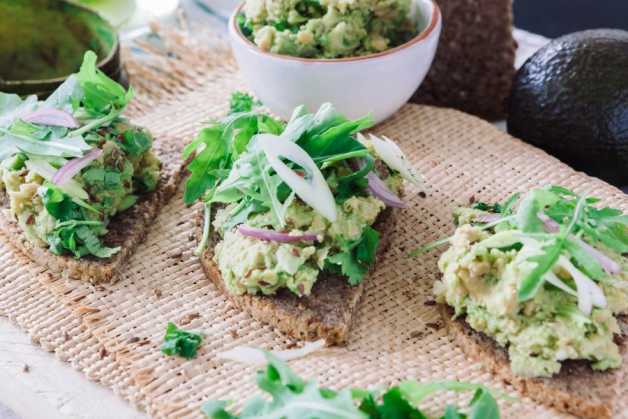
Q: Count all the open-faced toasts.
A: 3